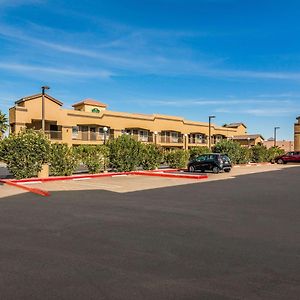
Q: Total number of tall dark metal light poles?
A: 3